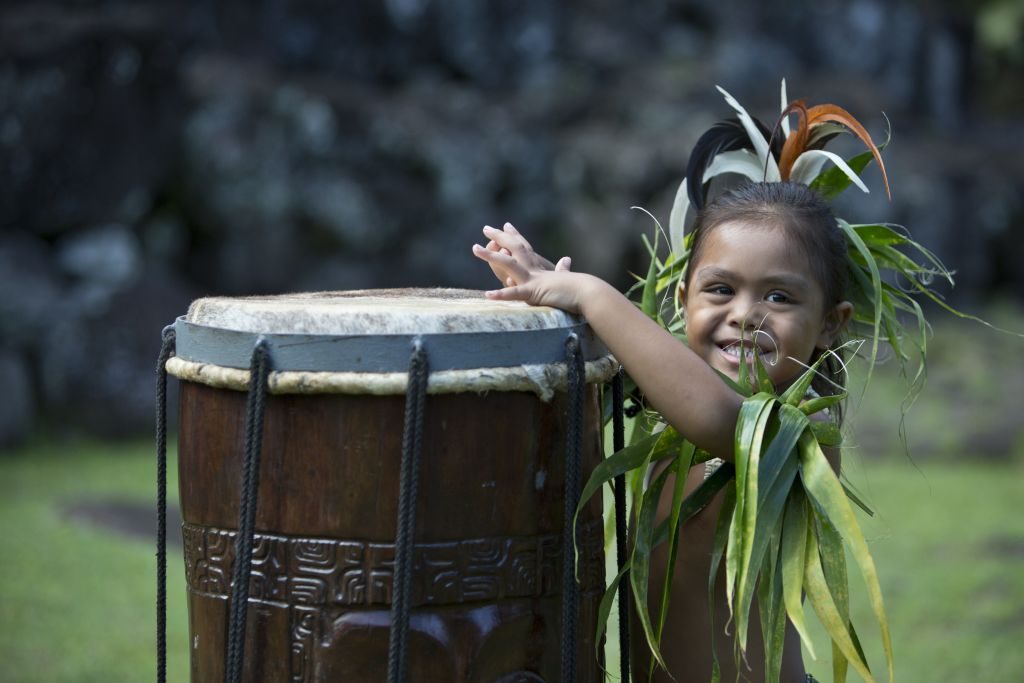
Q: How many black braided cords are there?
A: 5